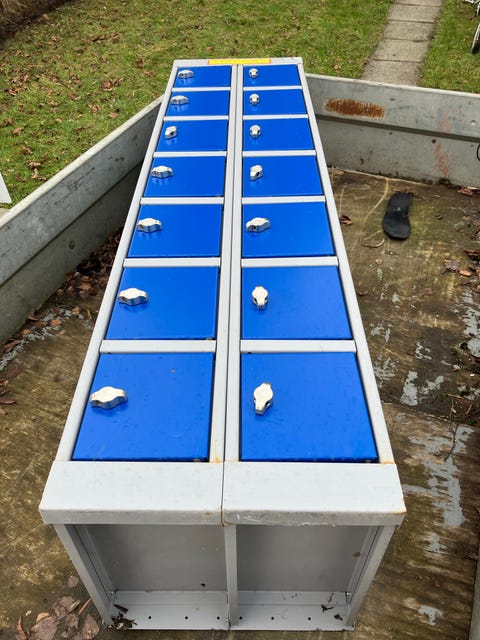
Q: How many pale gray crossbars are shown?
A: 12